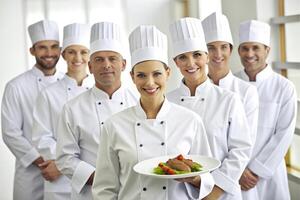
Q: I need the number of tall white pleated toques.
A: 7